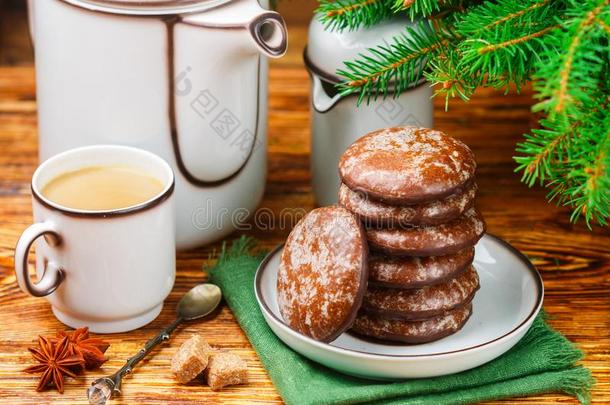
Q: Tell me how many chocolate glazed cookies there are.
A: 7